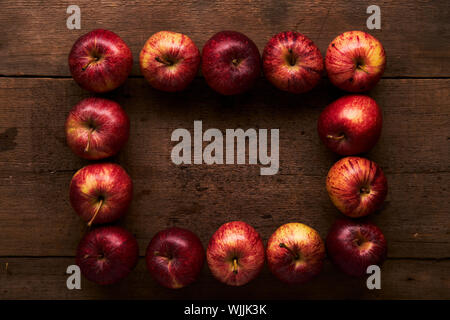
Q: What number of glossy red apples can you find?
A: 14